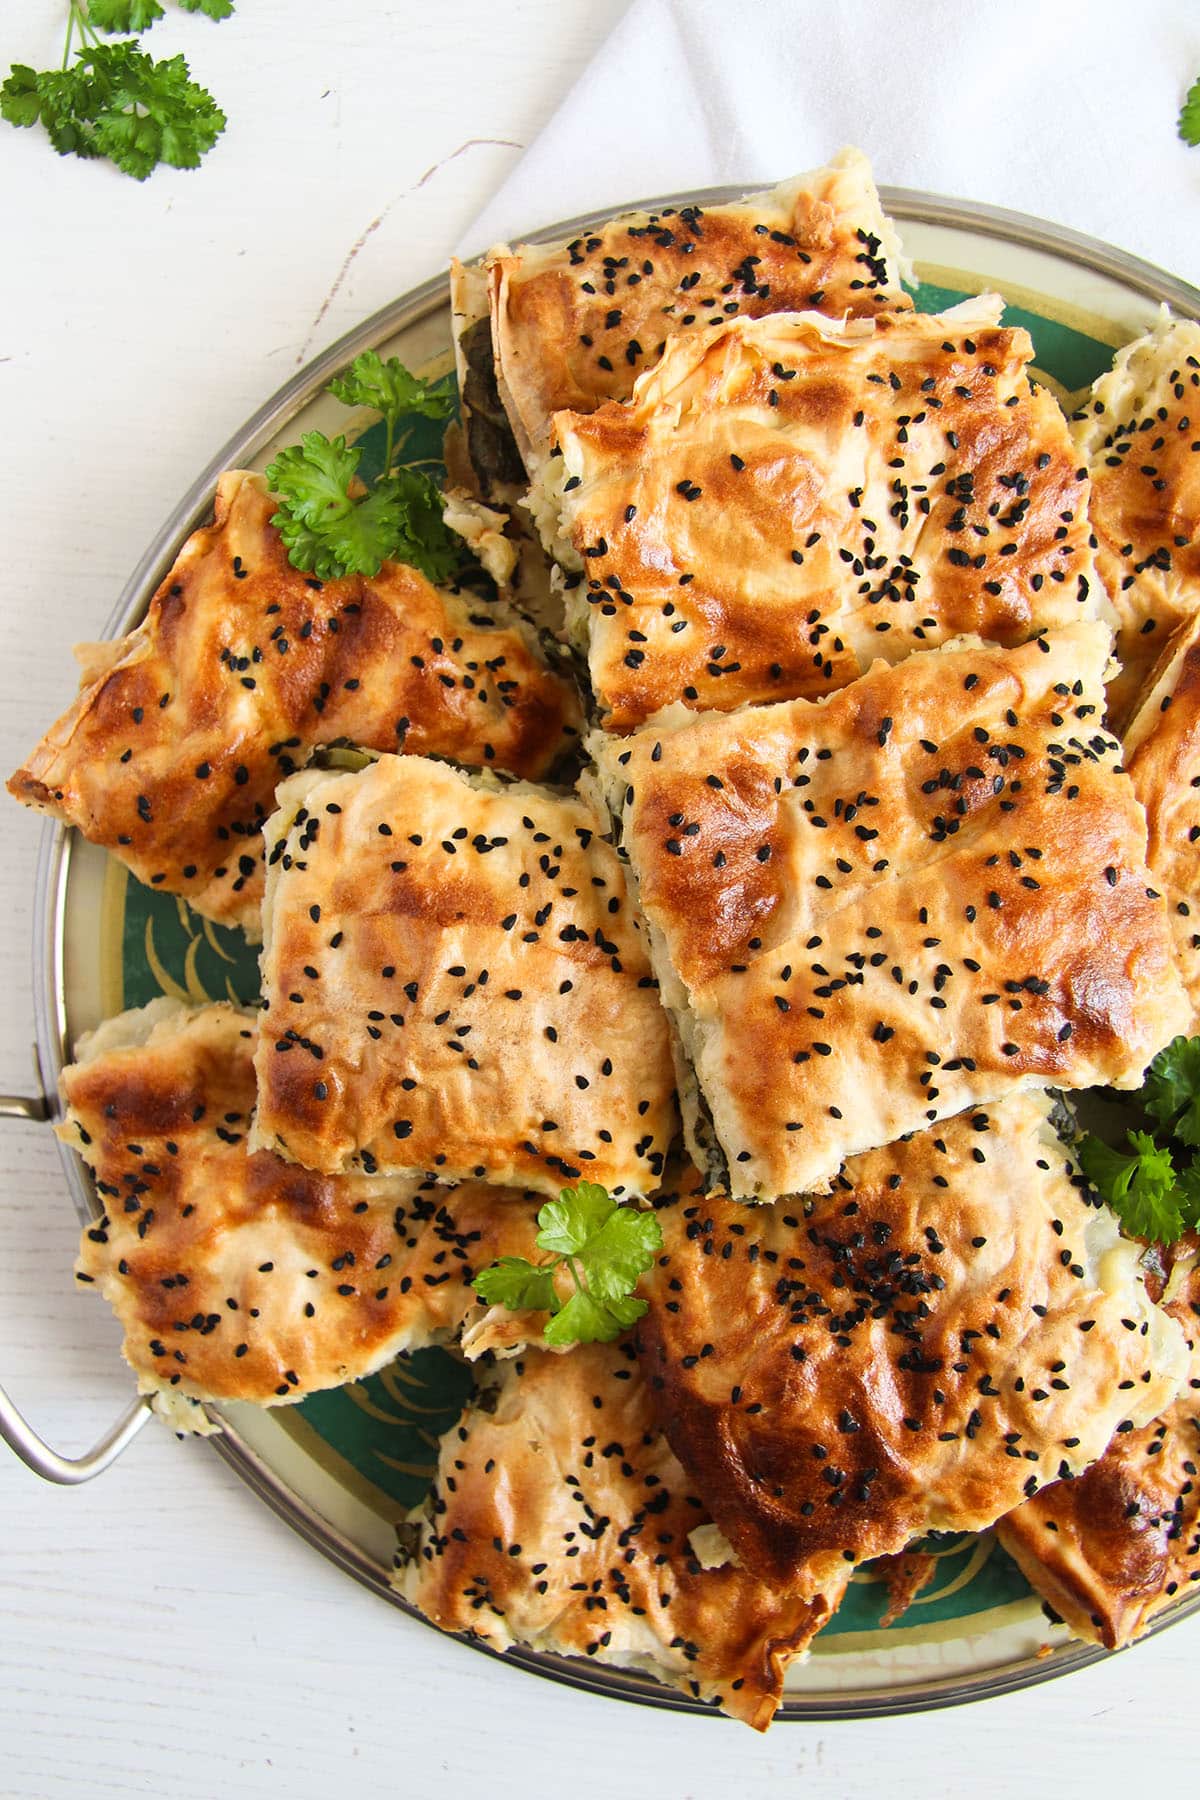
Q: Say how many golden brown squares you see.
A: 11